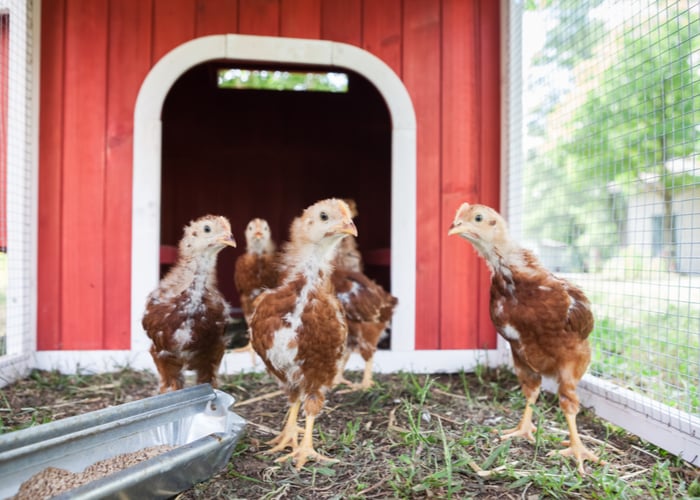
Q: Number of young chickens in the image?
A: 5